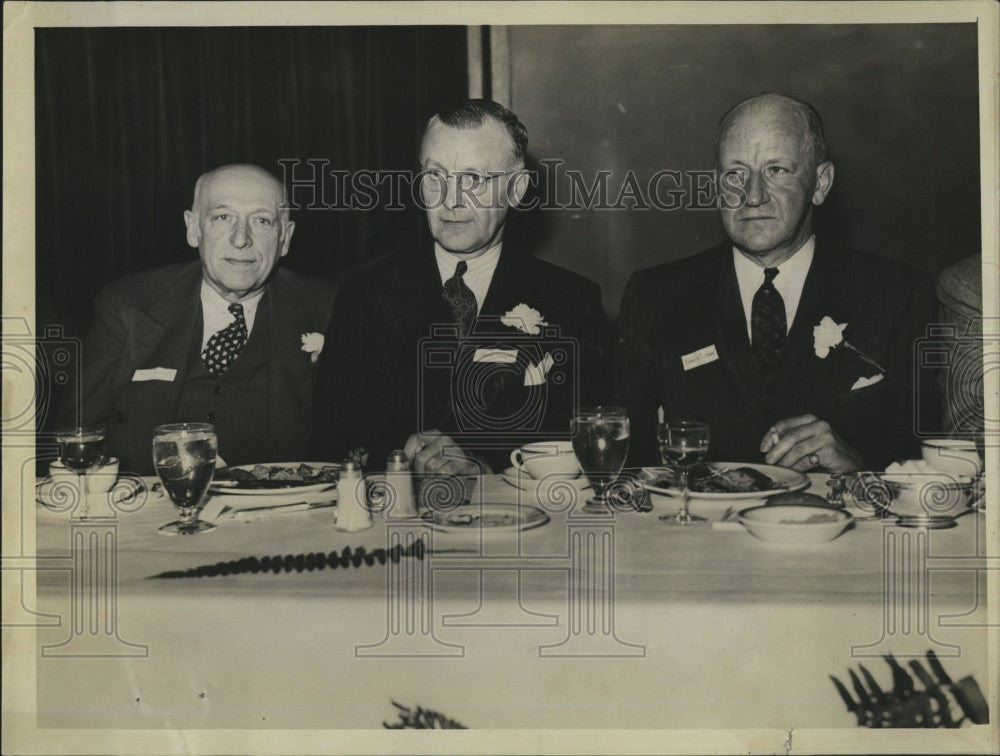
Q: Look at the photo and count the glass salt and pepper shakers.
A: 2